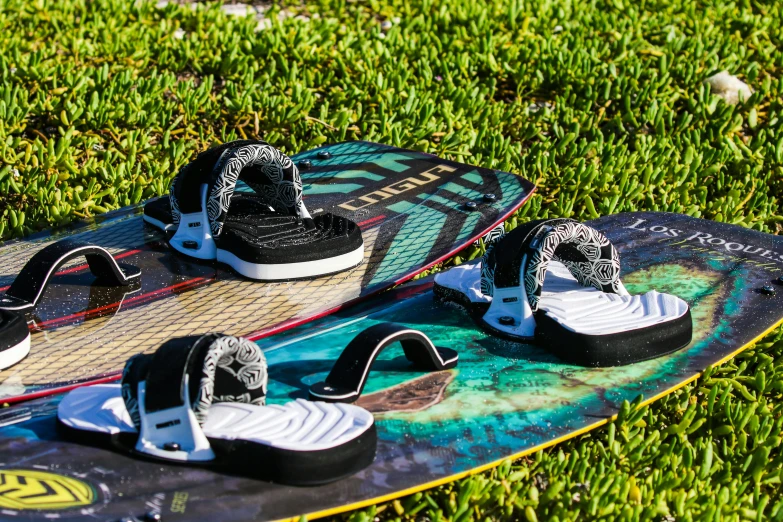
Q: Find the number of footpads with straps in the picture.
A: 3